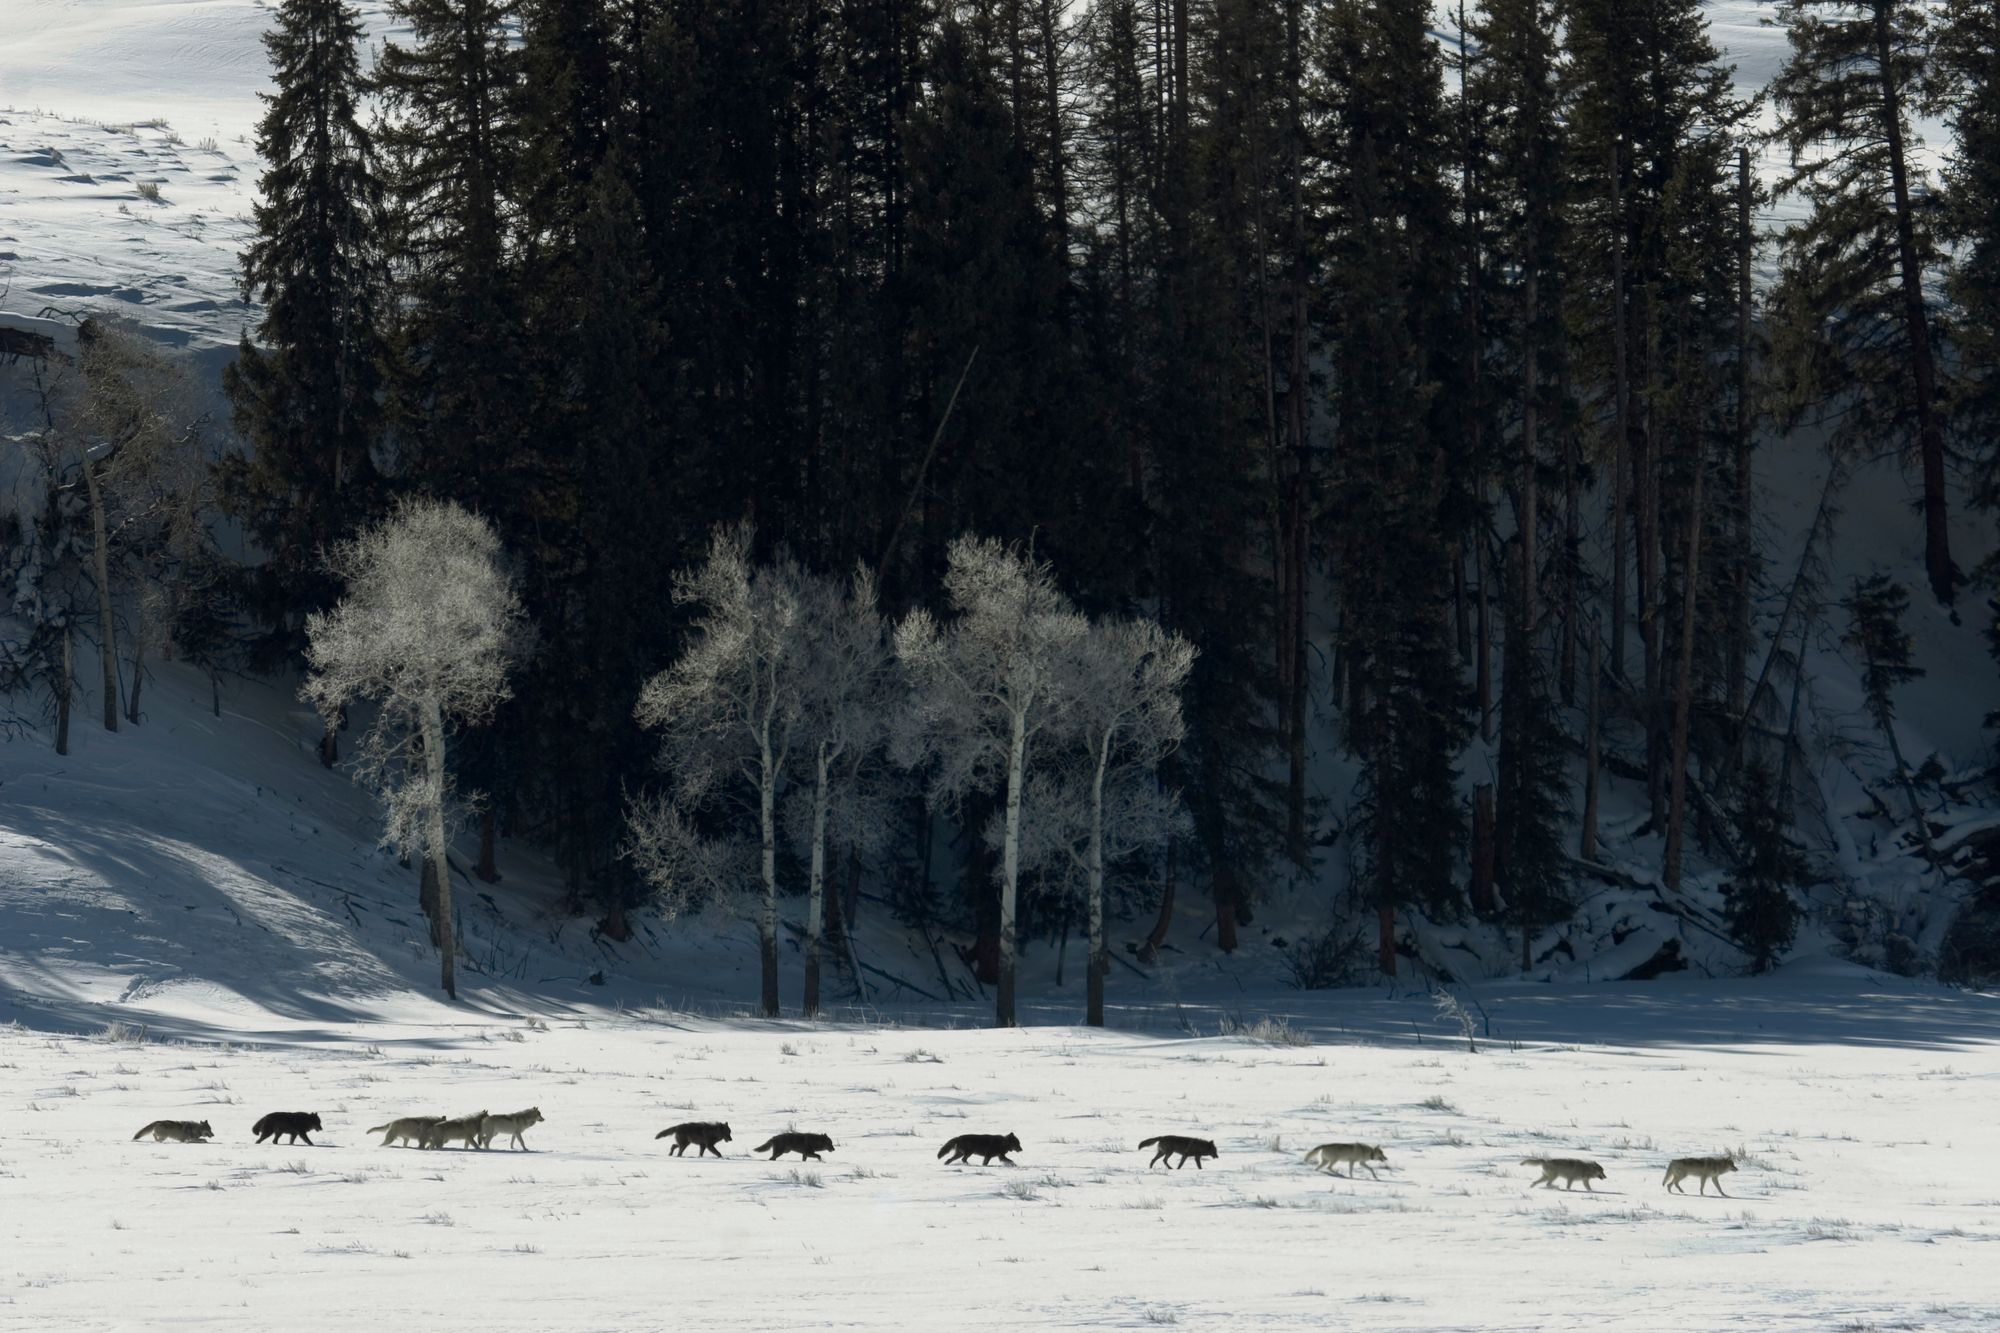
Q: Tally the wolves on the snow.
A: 12